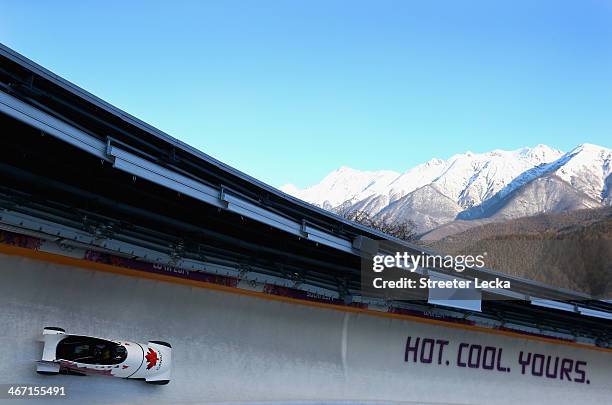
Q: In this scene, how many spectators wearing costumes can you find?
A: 0